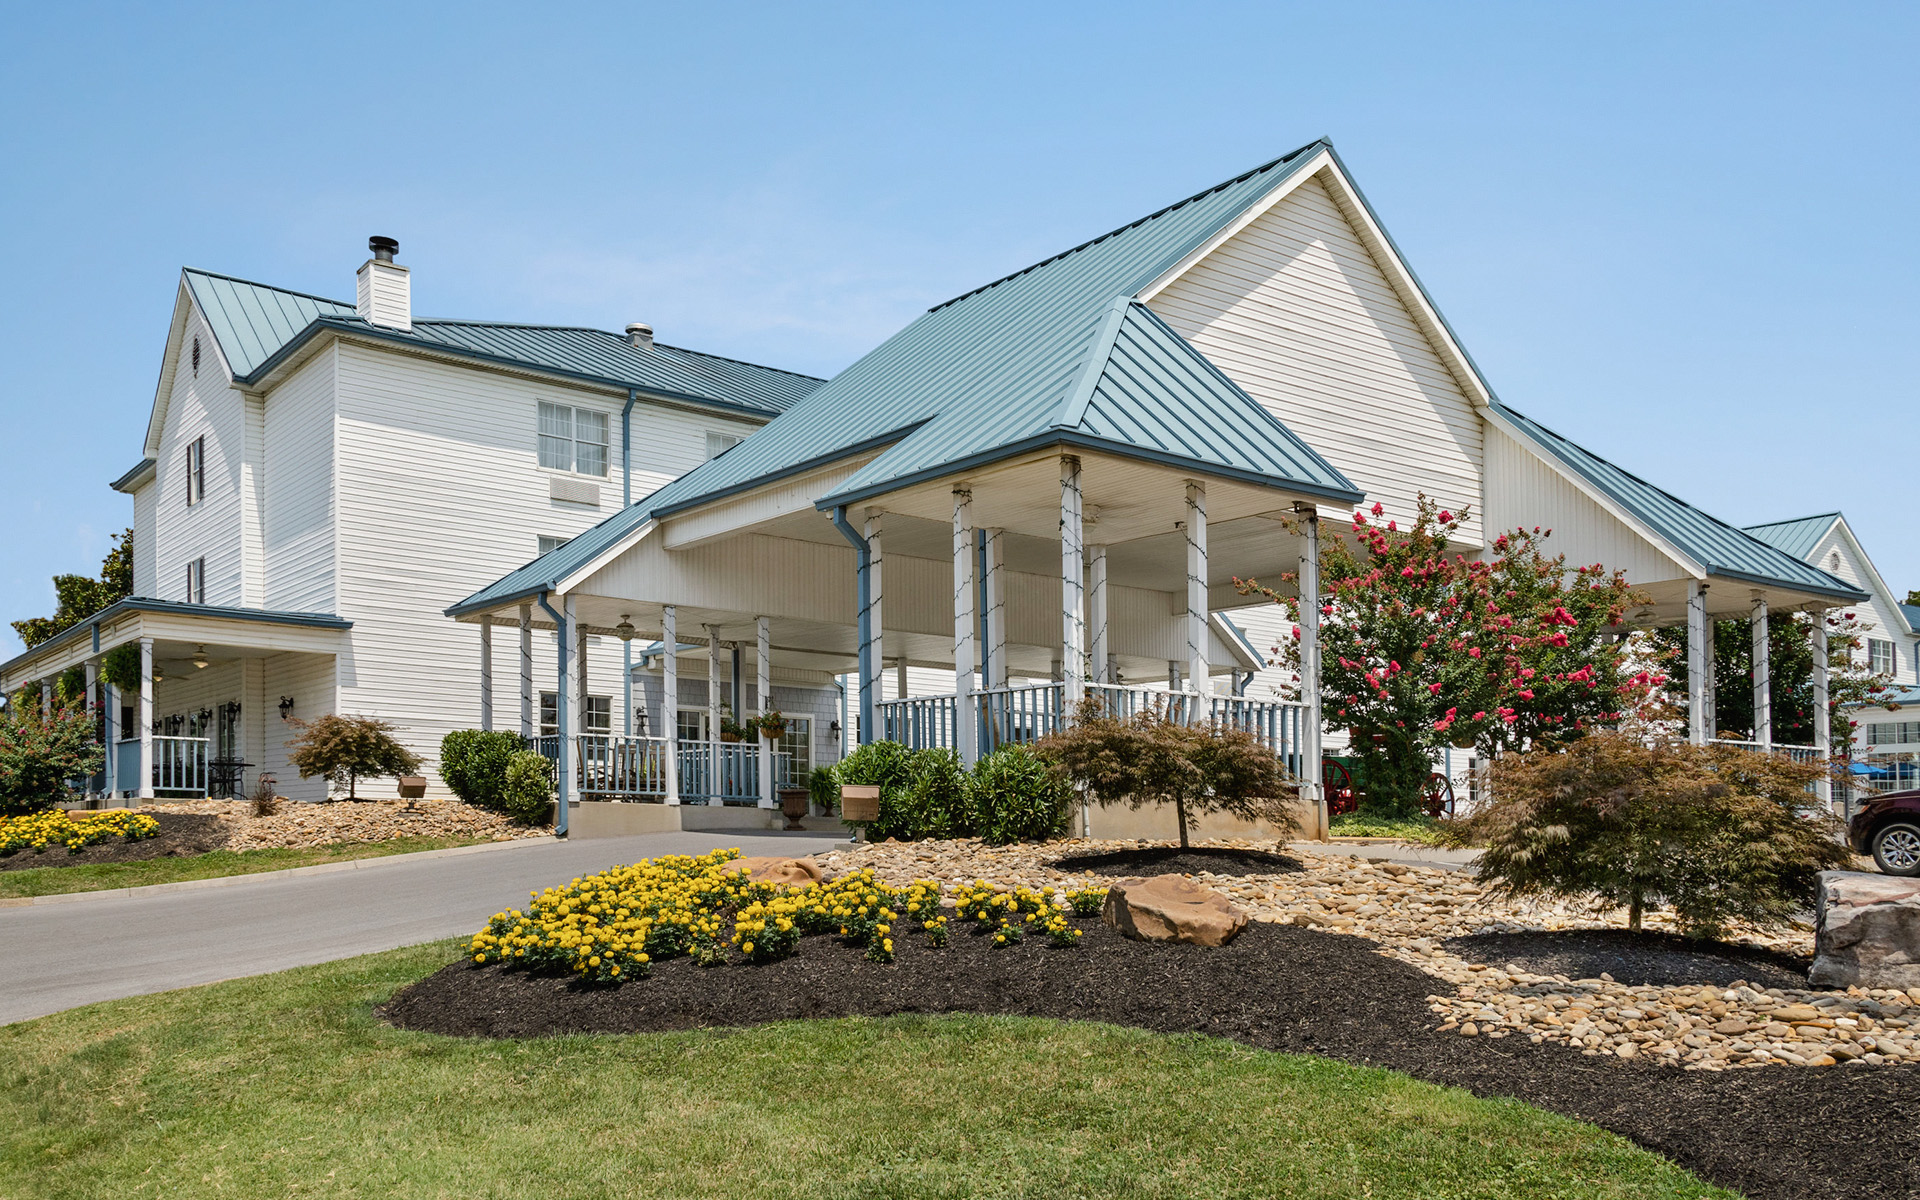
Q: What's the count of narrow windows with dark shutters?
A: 2